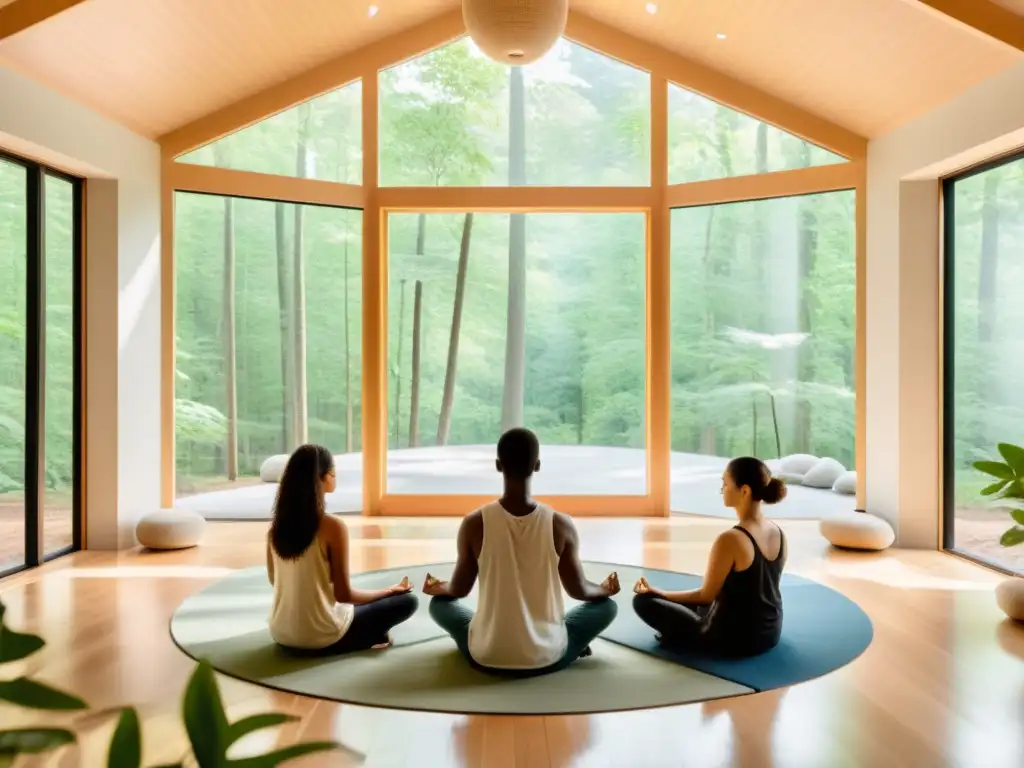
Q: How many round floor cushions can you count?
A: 3